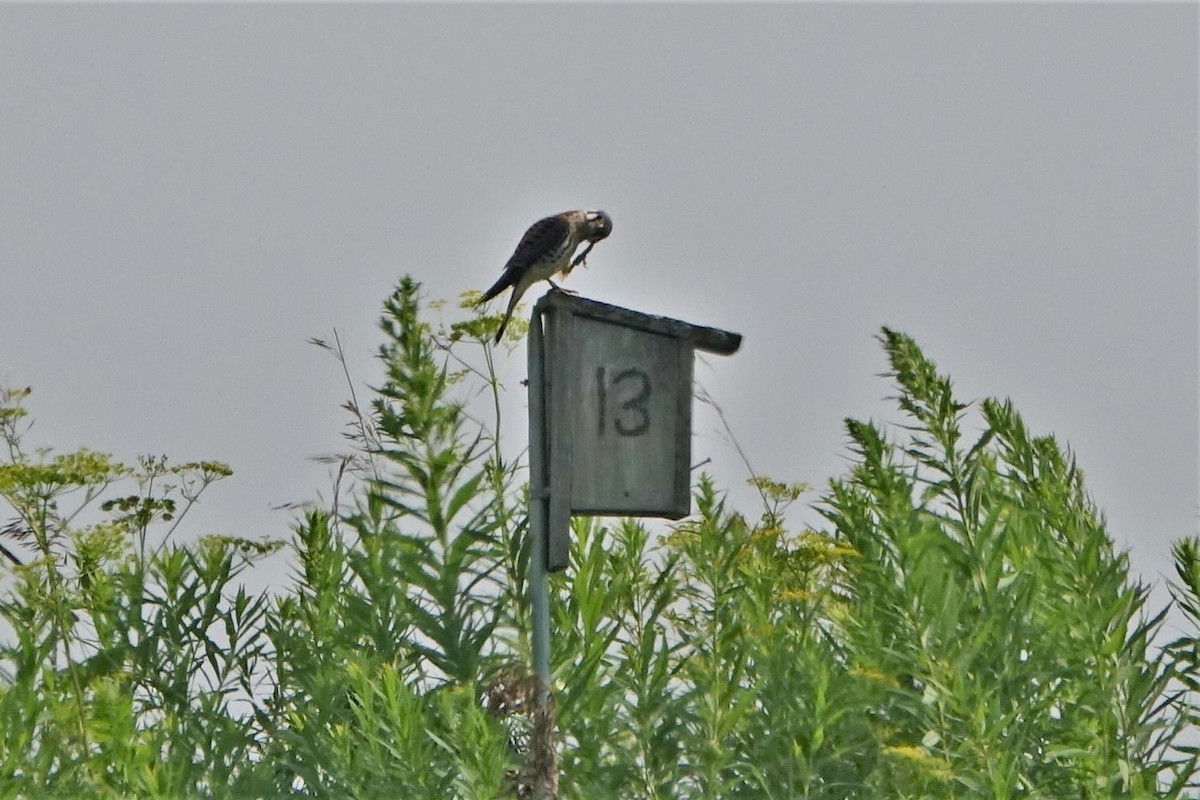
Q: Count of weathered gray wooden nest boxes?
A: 1